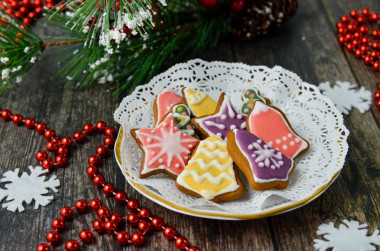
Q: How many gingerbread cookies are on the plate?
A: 9